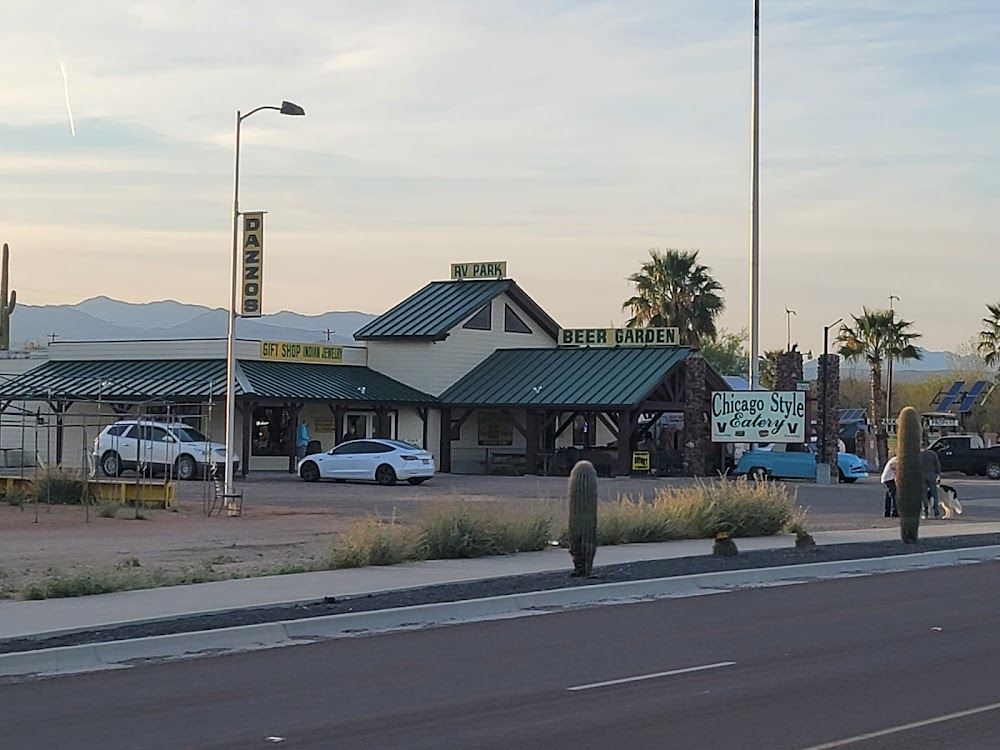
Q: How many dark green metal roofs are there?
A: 3